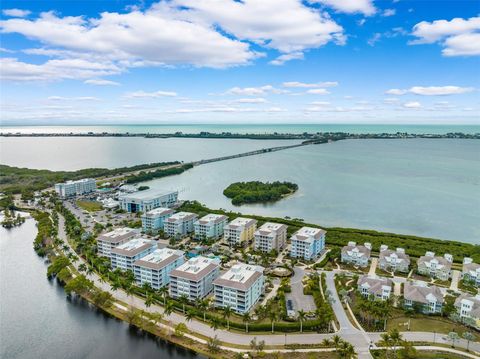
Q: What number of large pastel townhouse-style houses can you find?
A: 7